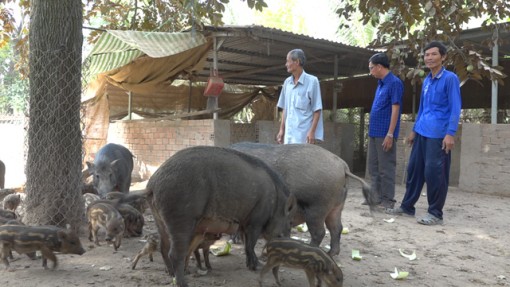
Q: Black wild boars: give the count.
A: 3